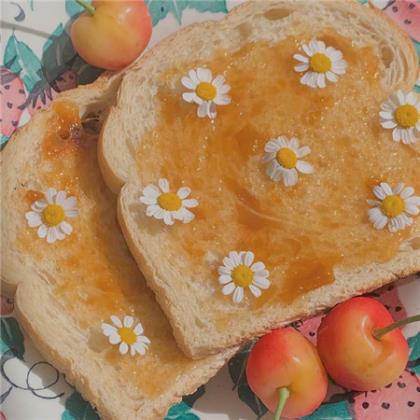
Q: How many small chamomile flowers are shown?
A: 9